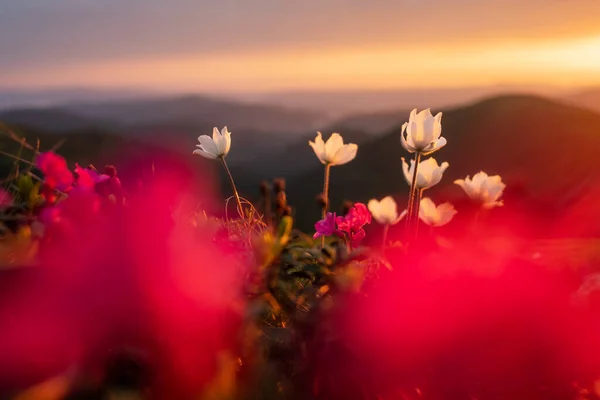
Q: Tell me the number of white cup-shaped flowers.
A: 7